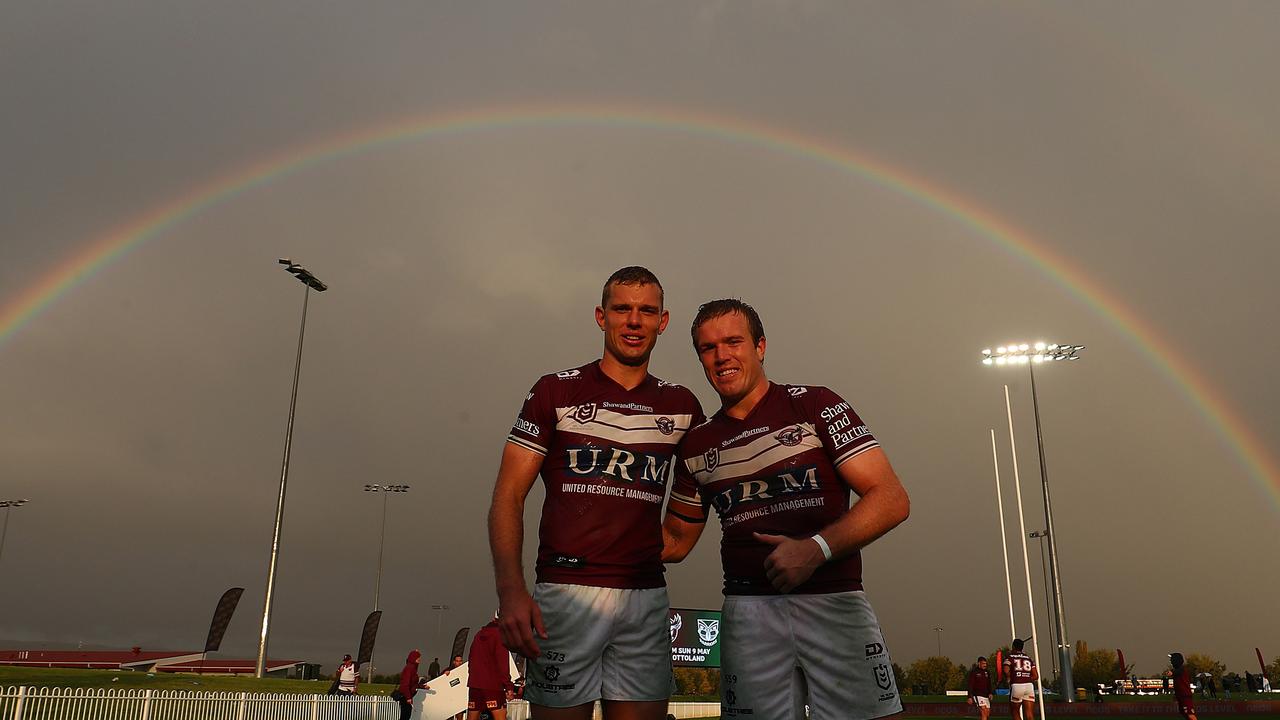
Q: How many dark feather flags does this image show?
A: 3